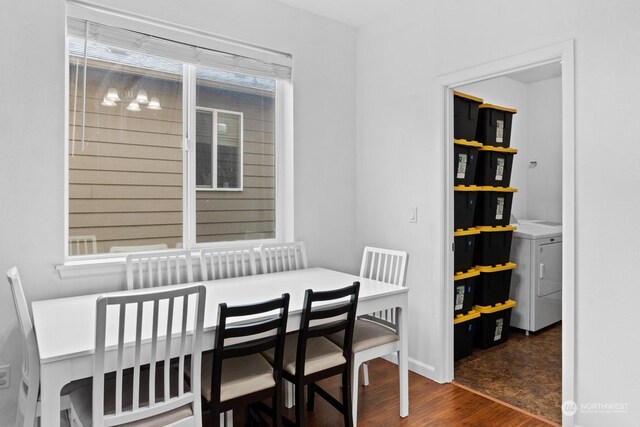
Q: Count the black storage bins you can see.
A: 12